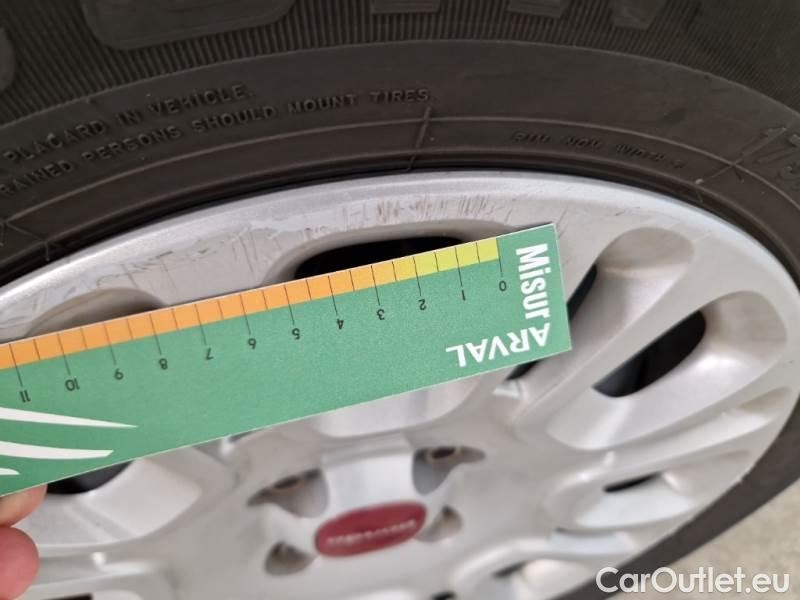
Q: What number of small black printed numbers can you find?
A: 12